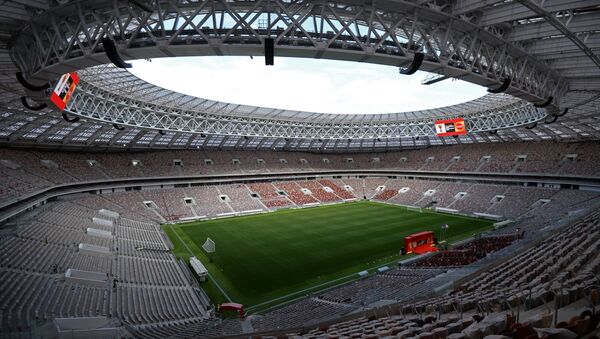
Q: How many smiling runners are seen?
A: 0